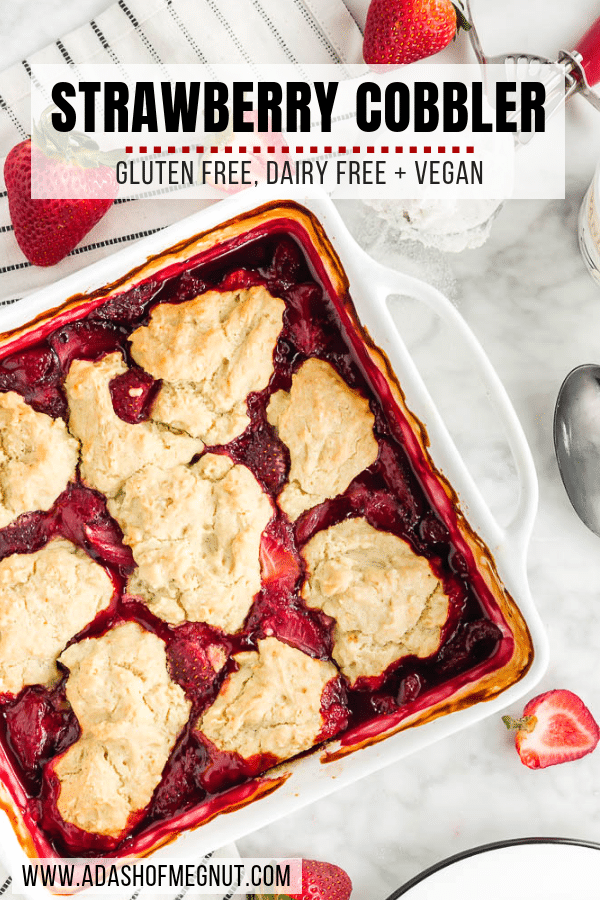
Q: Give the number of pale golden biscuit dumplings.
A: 9